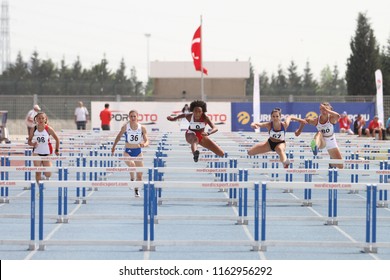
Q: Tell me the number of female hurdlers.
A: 5